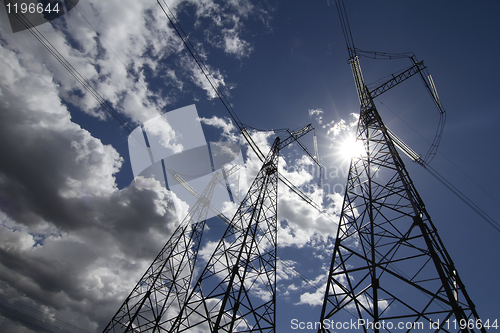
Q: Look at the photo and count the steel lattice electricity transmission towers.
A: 3